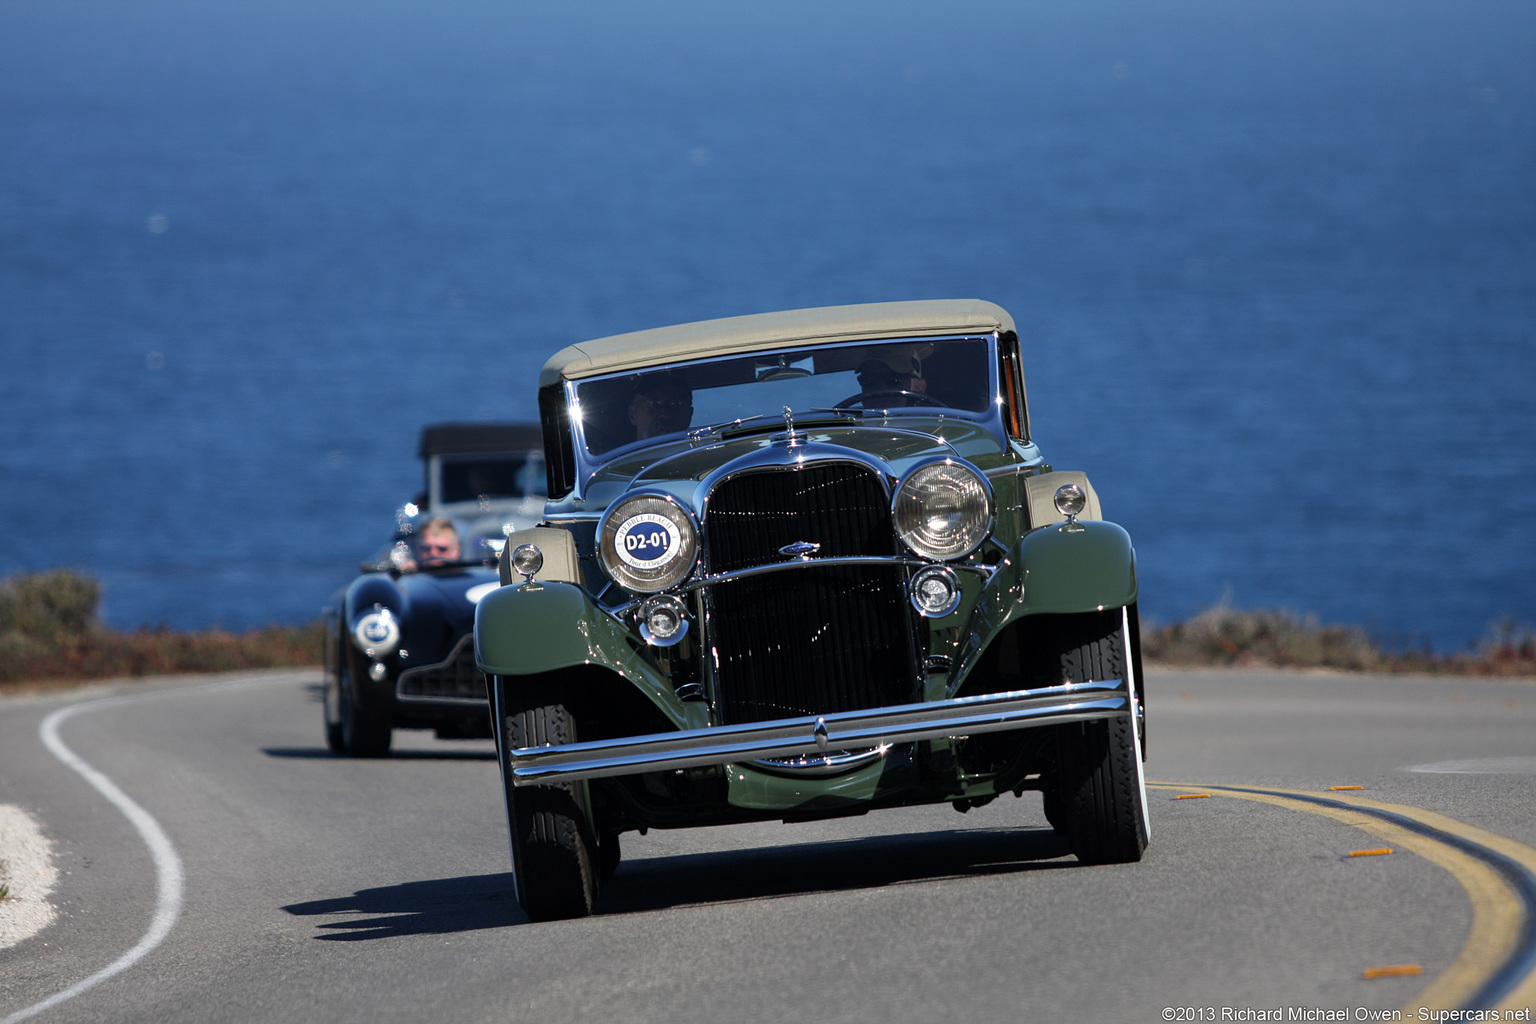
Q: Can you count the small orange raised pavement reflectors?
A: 4